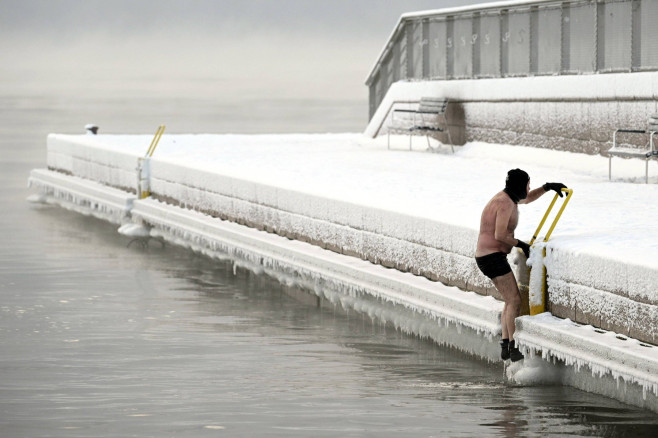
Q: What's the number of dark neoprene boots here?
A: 2